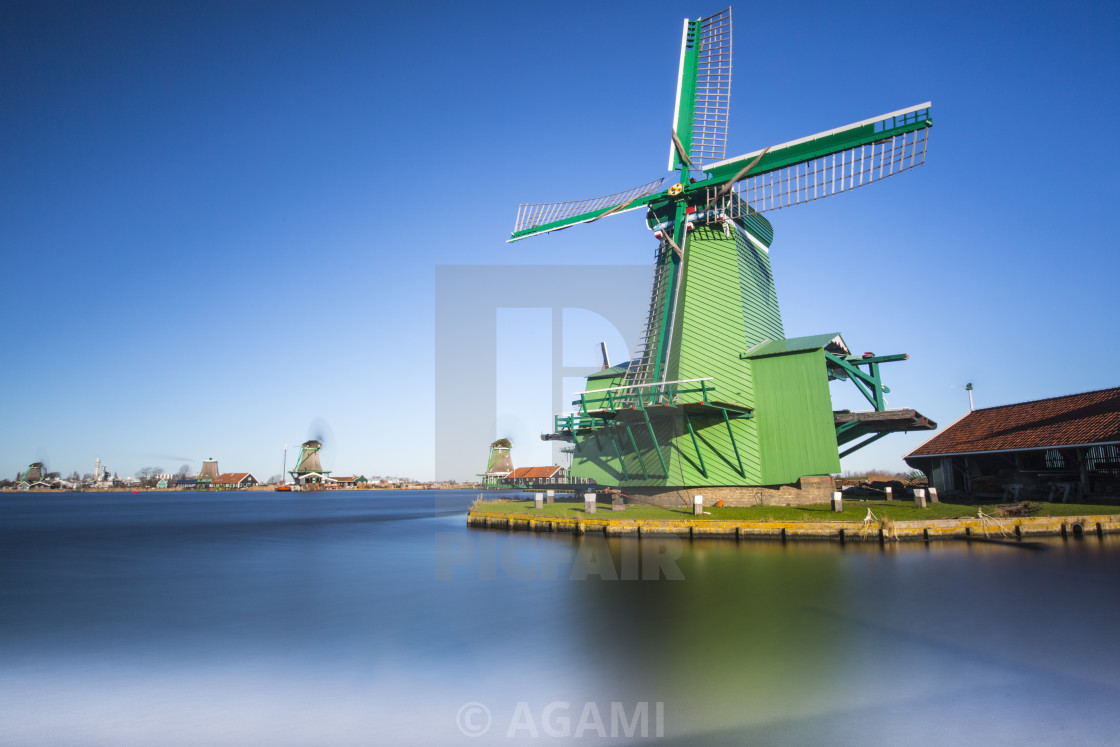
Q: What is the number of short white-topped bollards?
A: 8